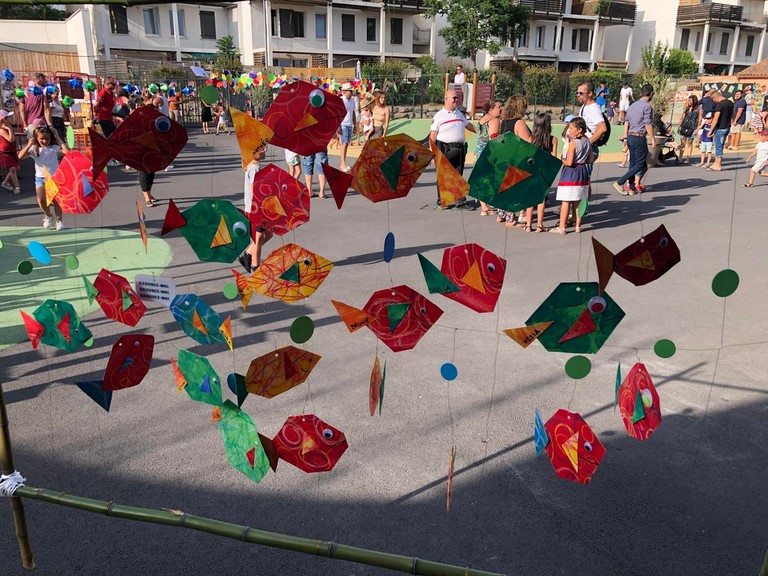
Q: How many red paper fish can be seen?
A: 12